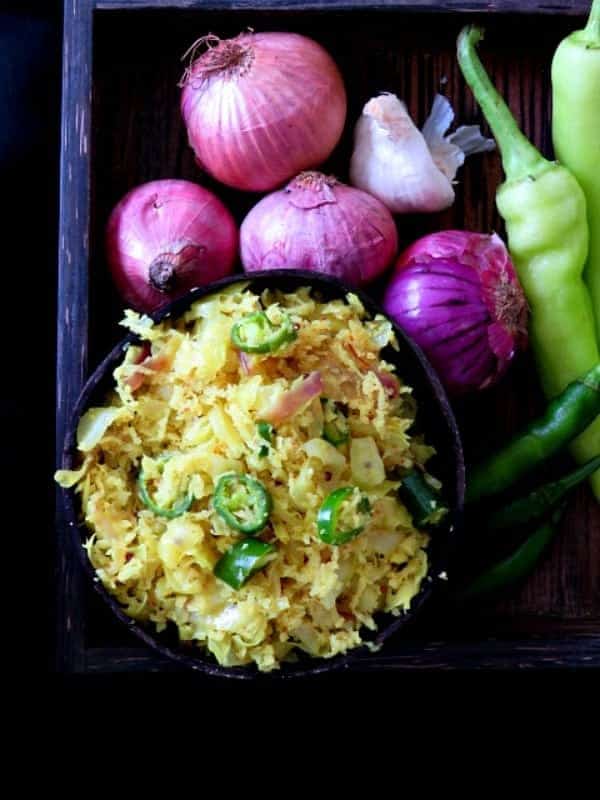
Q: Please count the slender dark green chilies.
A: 3